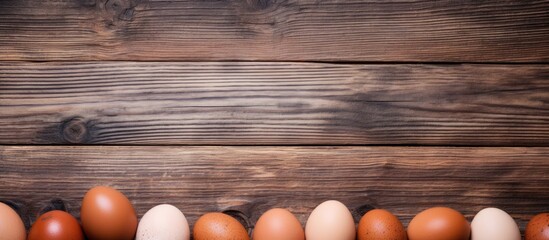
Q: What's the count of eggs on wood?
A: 11